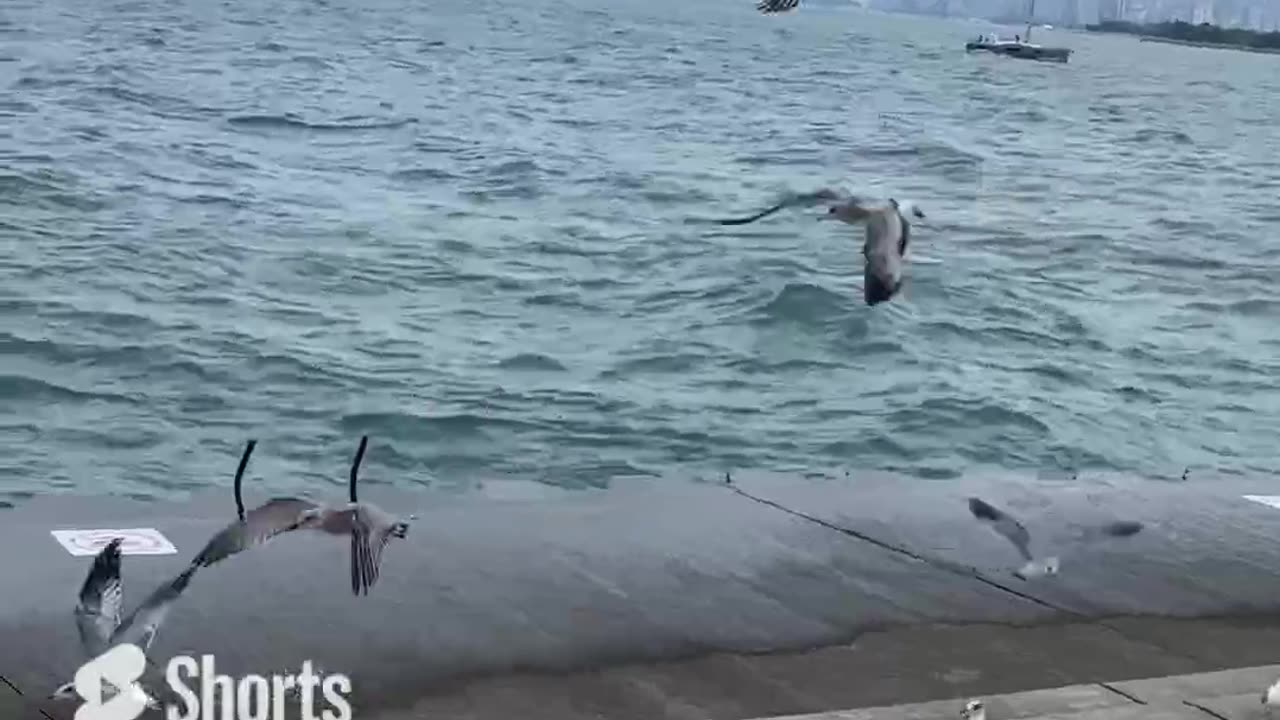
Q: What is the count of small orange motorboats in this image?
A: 0